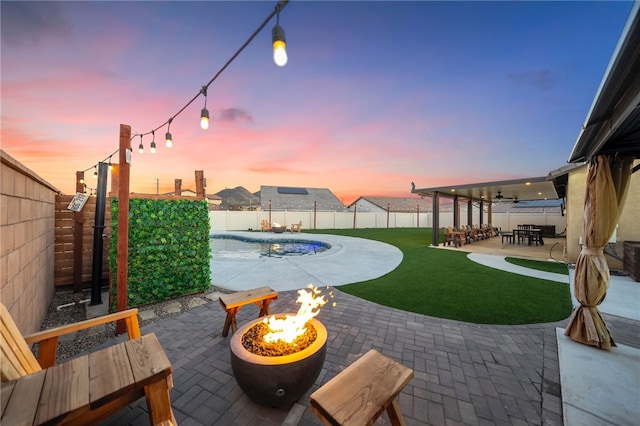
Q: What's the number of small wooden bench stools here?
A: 2